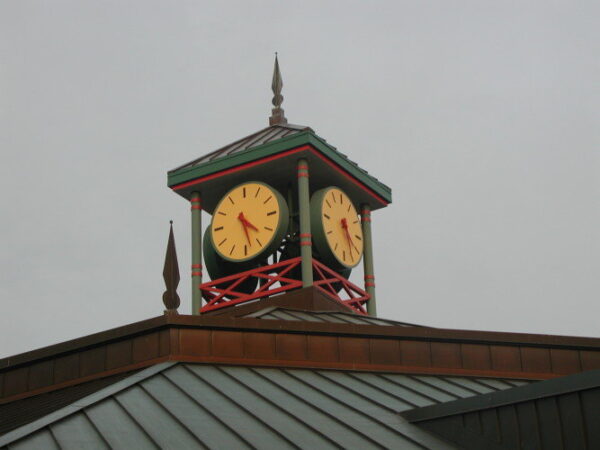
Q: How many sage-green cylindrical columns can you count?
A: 3